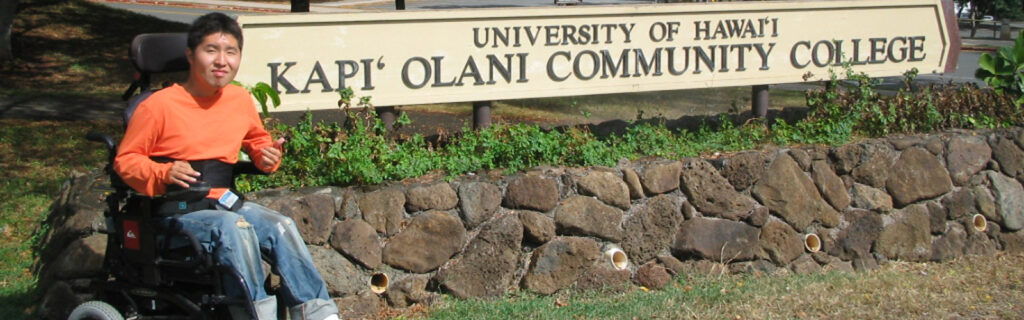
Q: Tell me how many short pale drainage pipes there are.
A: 4